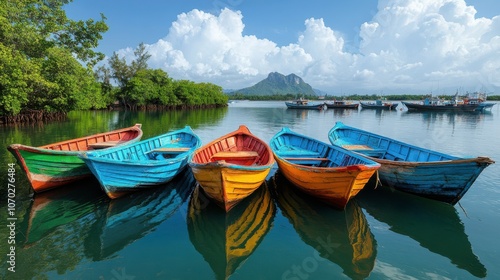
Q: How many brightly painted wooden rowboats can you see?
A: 5